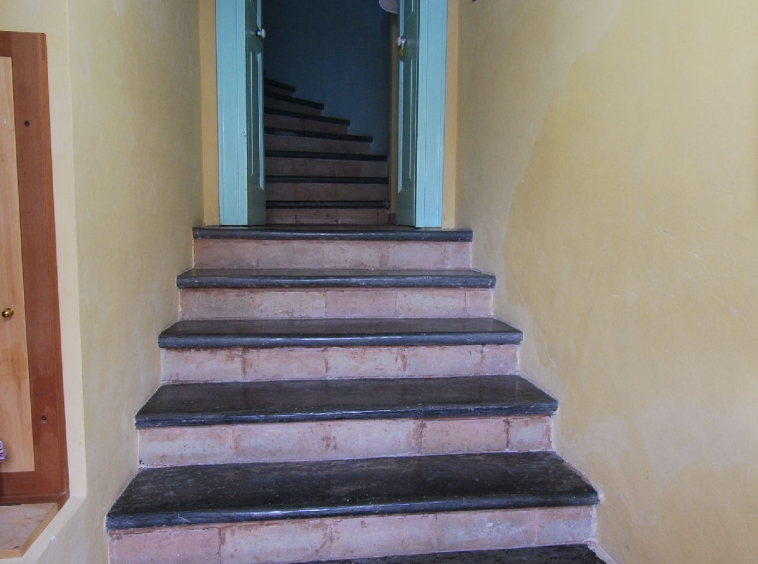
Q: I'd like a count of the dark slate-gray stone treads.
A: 13